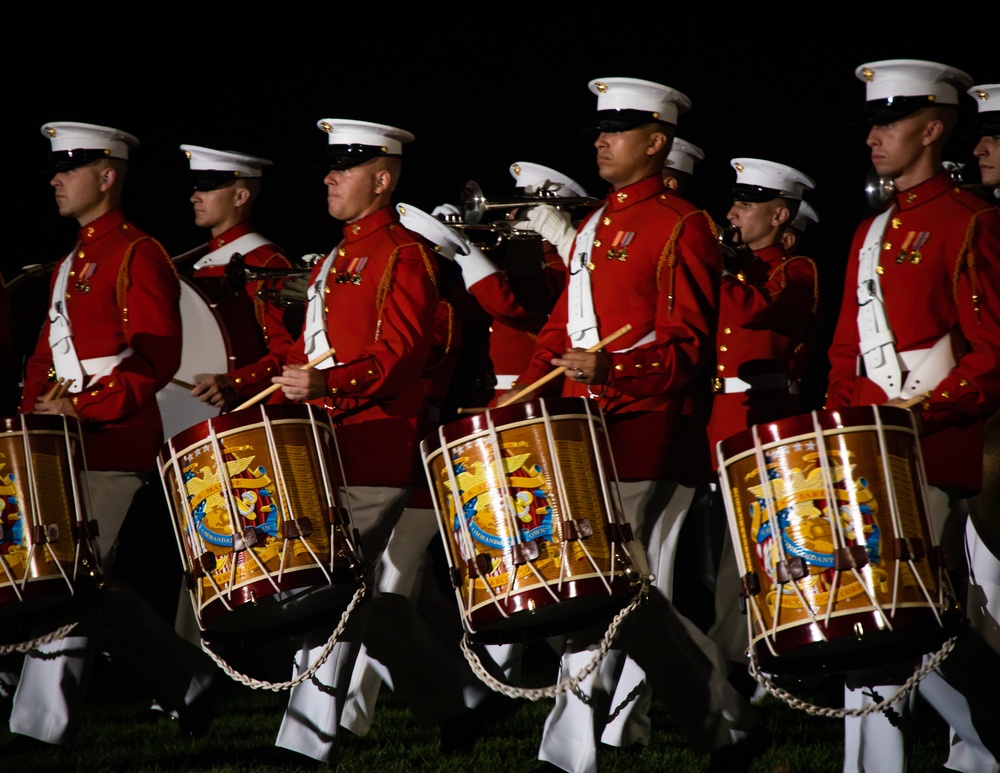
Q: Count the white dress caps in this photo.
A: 11